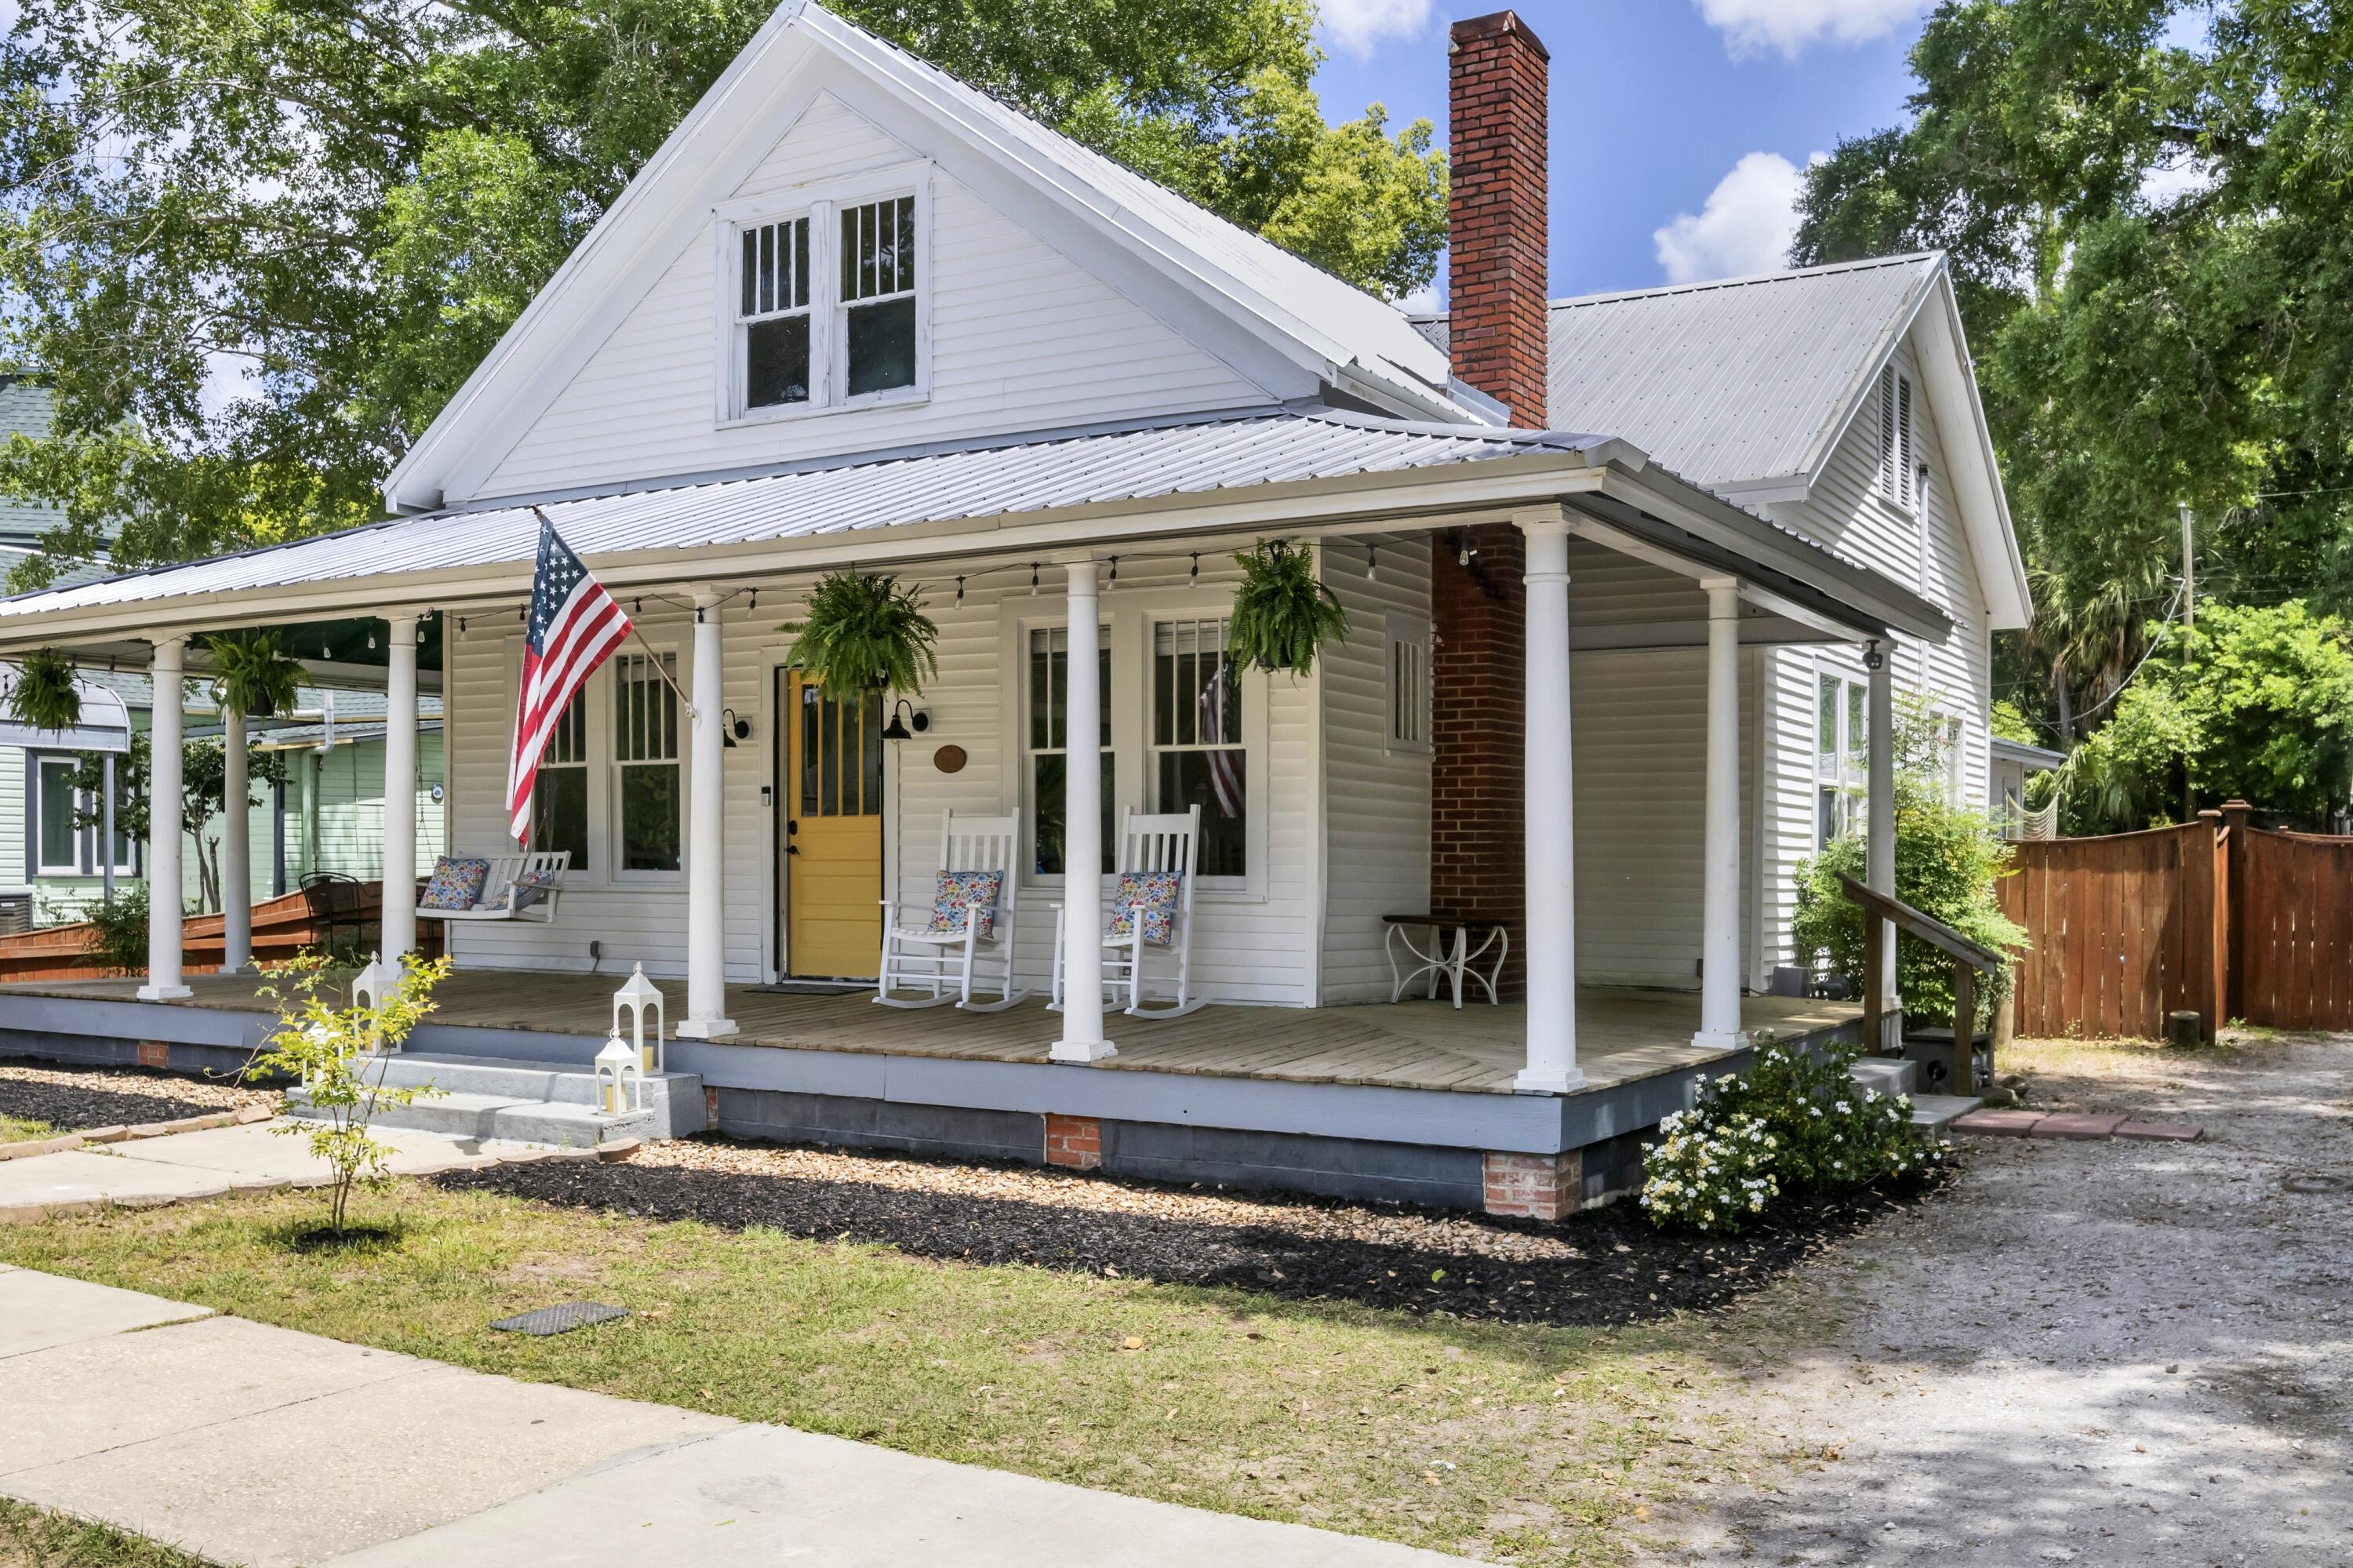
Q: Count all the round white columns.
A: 8